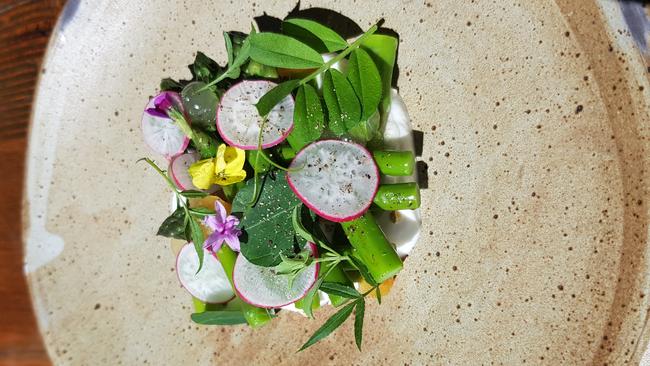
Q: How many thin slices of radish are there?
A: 6